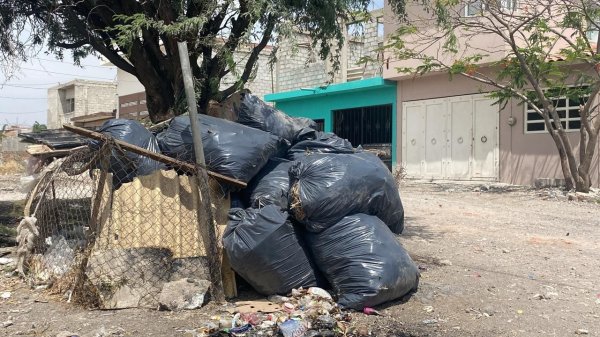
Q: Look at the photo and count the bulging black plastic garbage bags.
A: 8